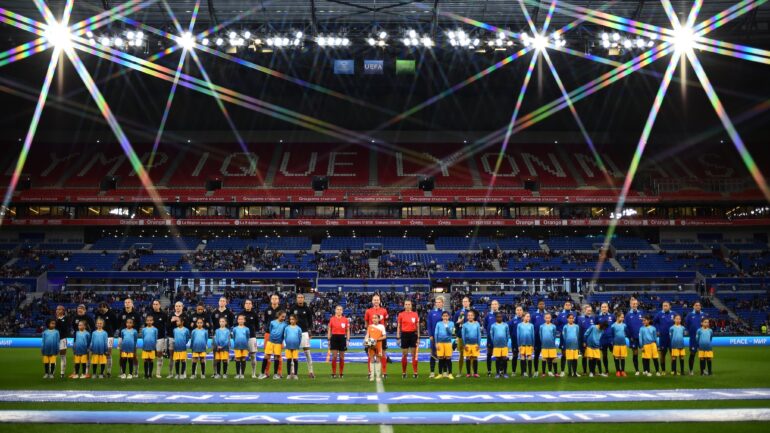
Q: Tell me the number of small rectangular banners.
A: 3